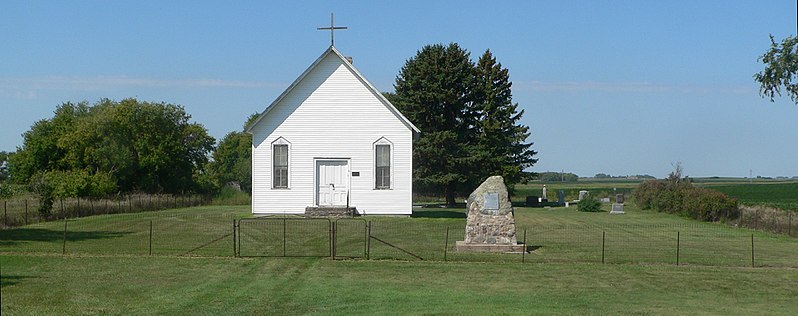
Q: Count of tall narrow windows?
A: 2